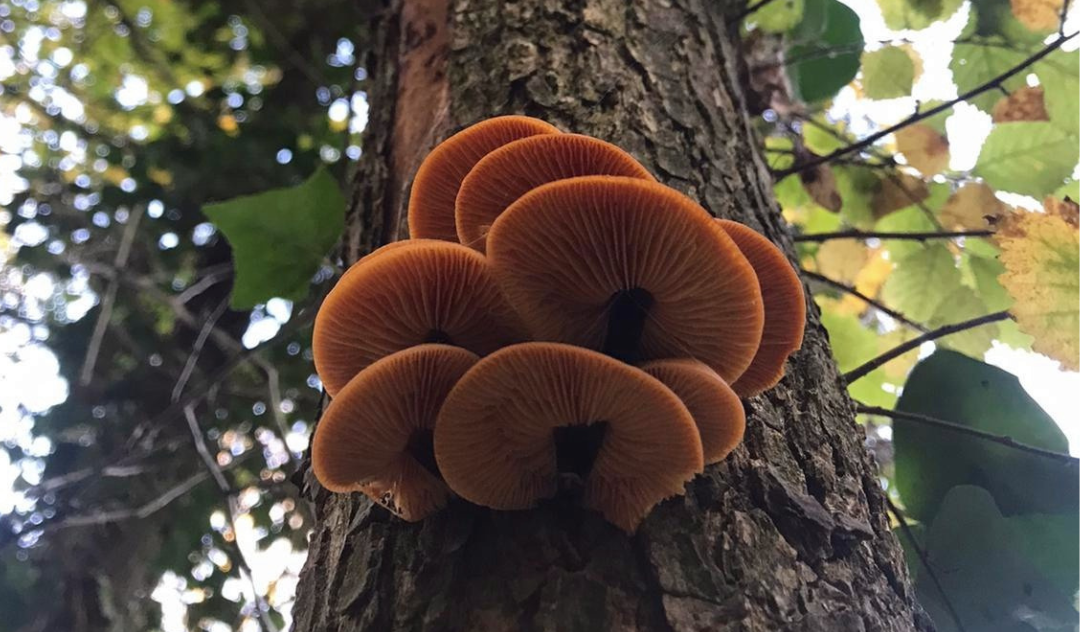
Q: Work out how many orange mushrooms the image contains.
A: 8